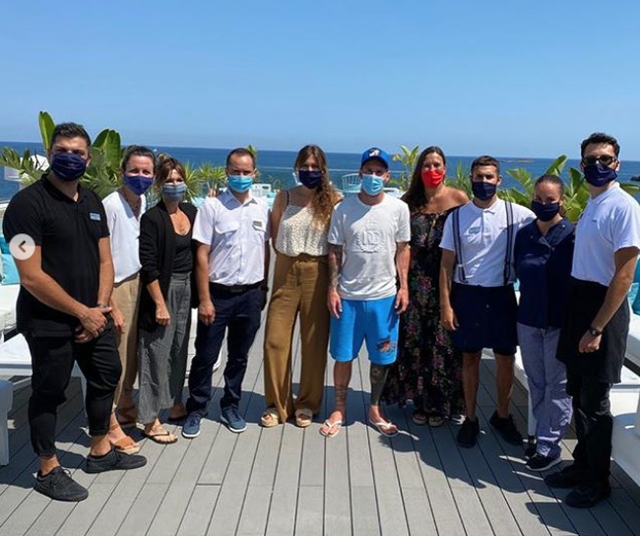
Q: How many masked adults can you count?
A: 10